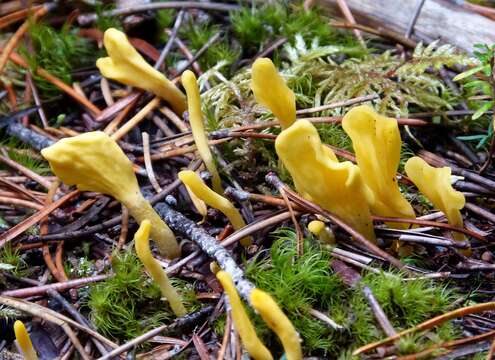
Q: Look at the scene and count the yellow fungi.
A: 13